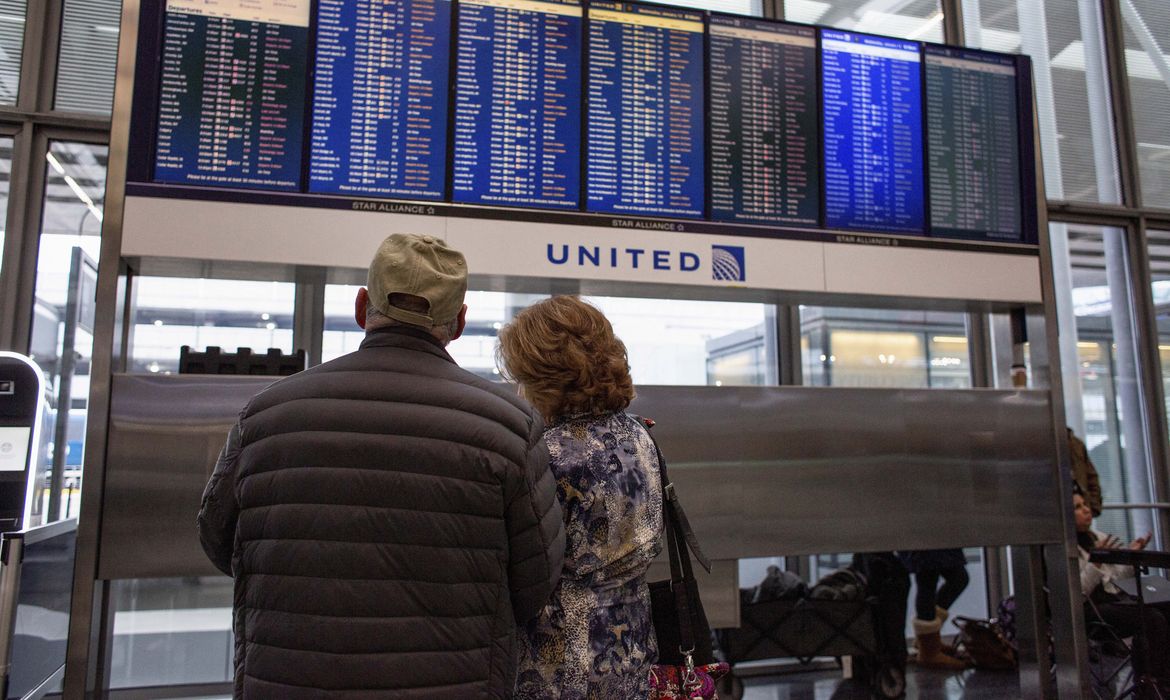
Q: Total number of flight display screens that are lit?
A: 7